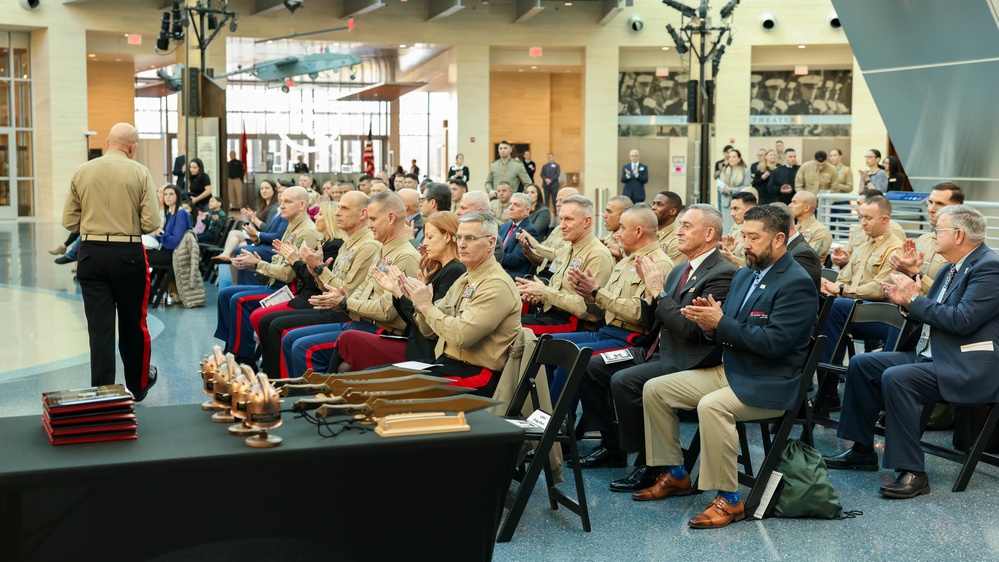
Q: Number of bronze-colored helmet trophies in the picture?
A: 4